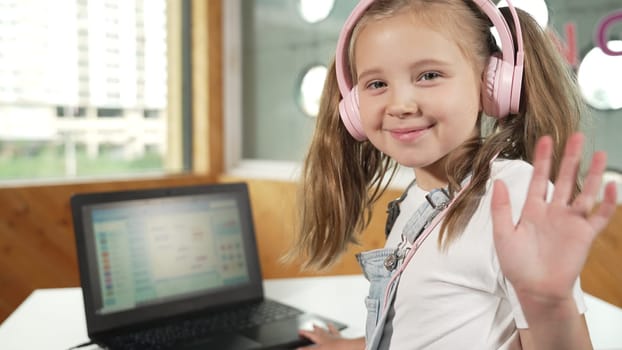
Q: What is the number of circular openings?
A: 4